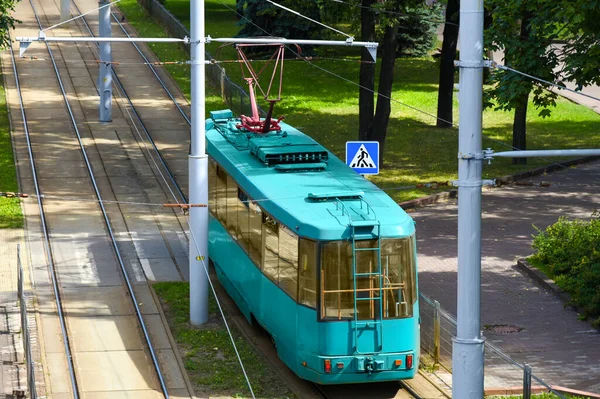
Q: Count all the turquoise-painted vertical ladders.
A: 1